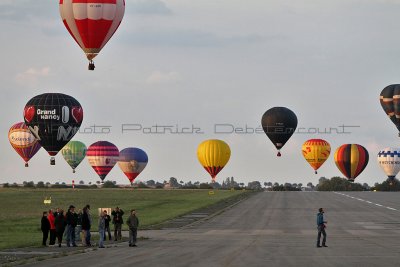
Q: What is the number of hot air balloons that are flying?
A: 12